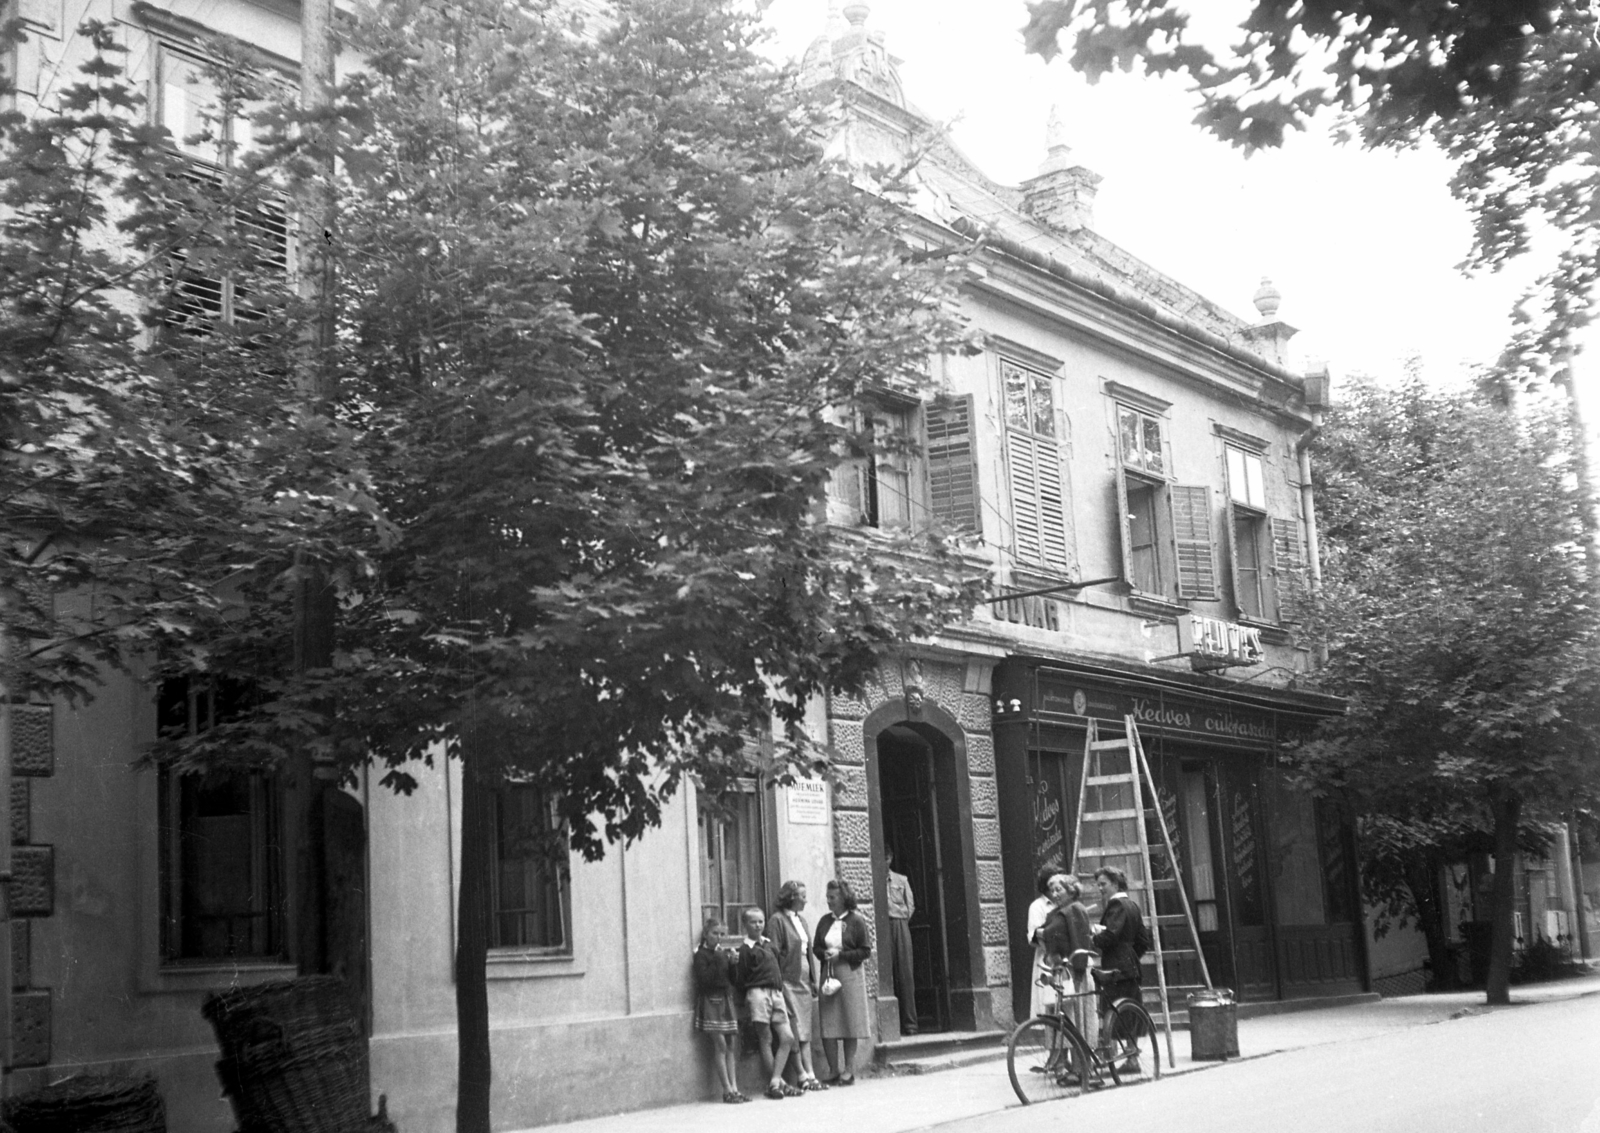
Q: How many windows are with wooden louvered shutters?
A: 5